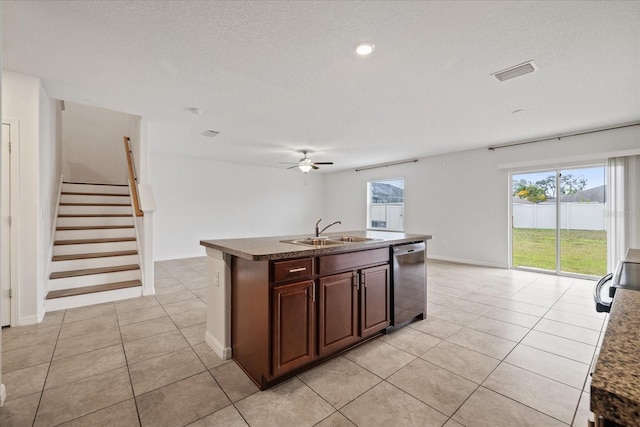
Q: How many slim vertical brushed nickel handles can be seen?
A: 3